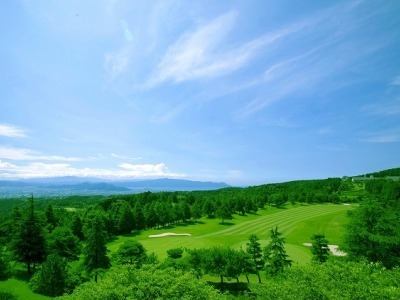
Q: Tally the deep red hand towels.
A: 0